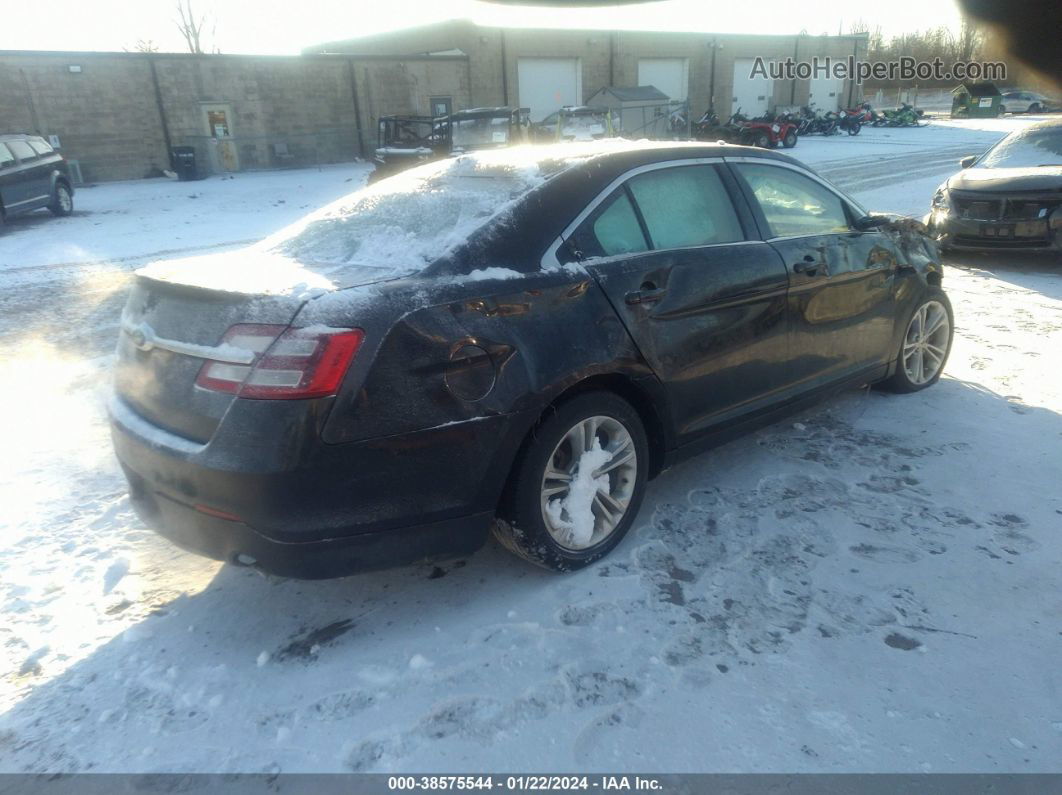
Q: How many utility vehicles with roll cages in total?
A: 3